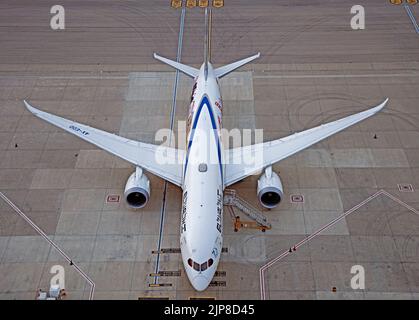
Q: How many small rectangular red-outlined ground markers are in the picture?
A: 3